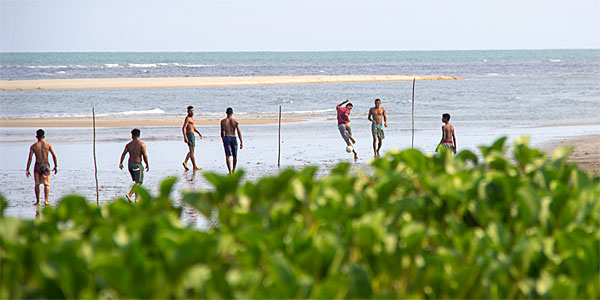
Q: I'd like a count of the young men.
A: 7